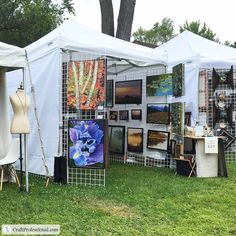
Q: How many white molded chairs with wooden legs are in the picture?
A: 1